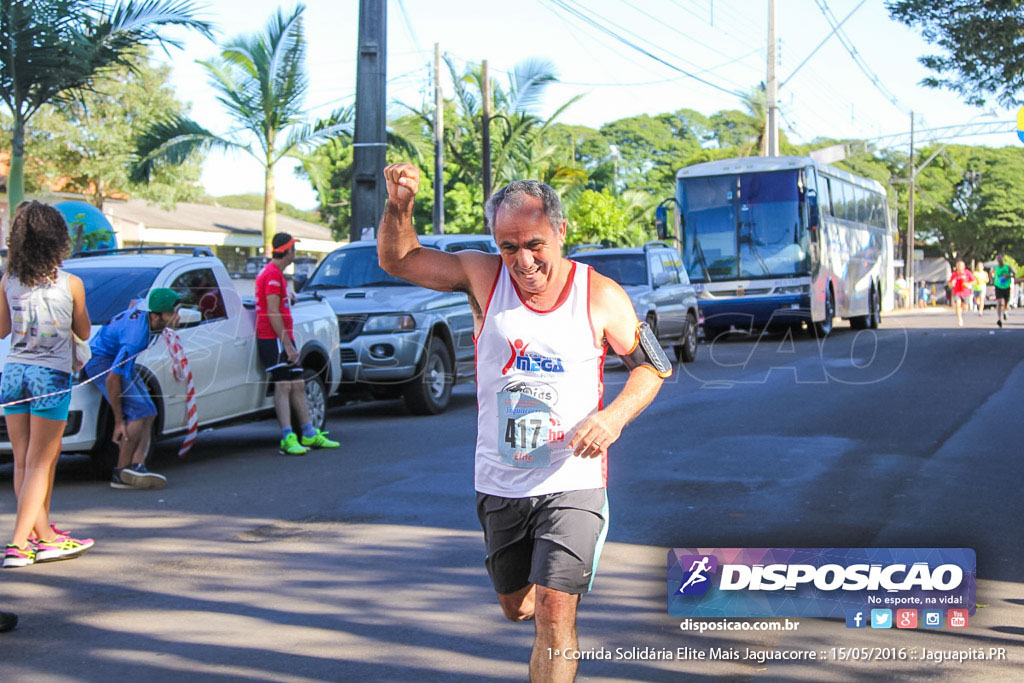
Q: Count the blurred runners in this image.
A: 3